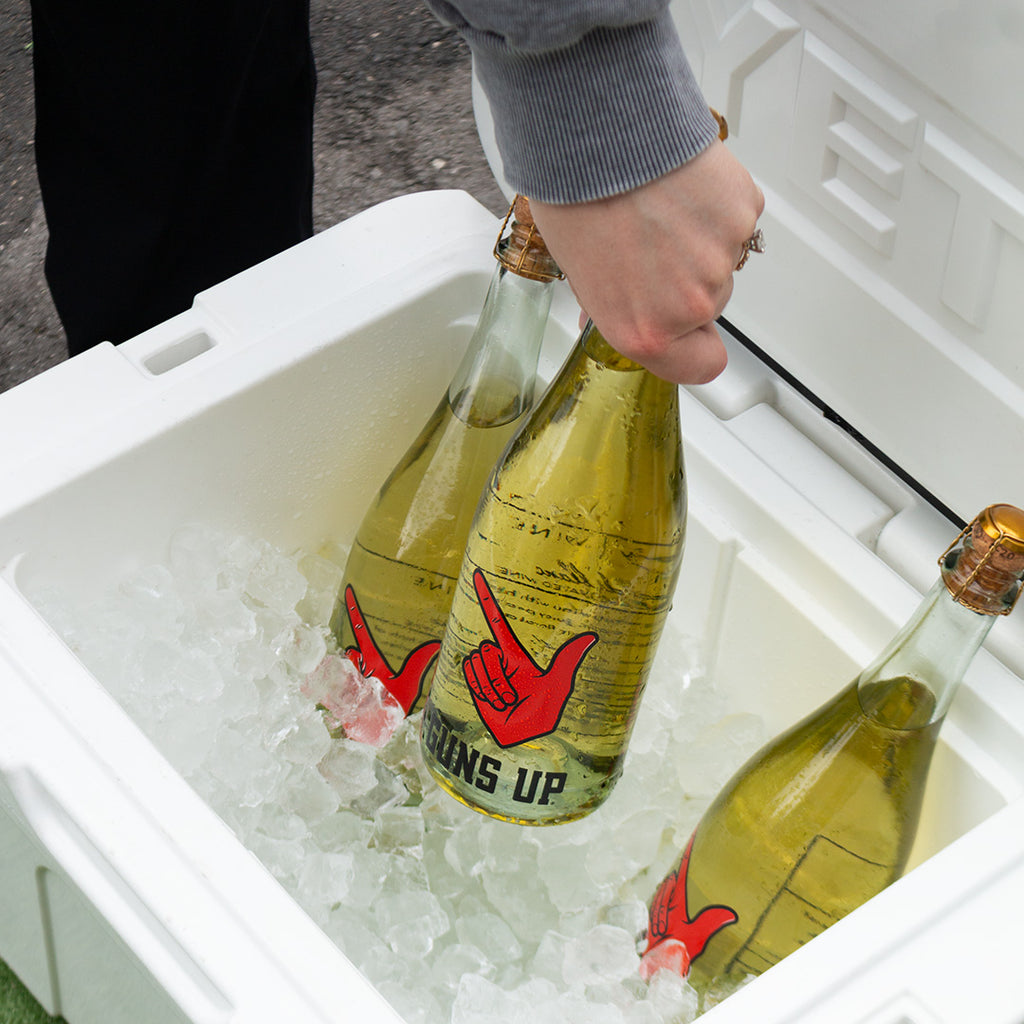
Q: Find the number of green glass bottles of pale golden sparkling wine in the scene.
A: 3